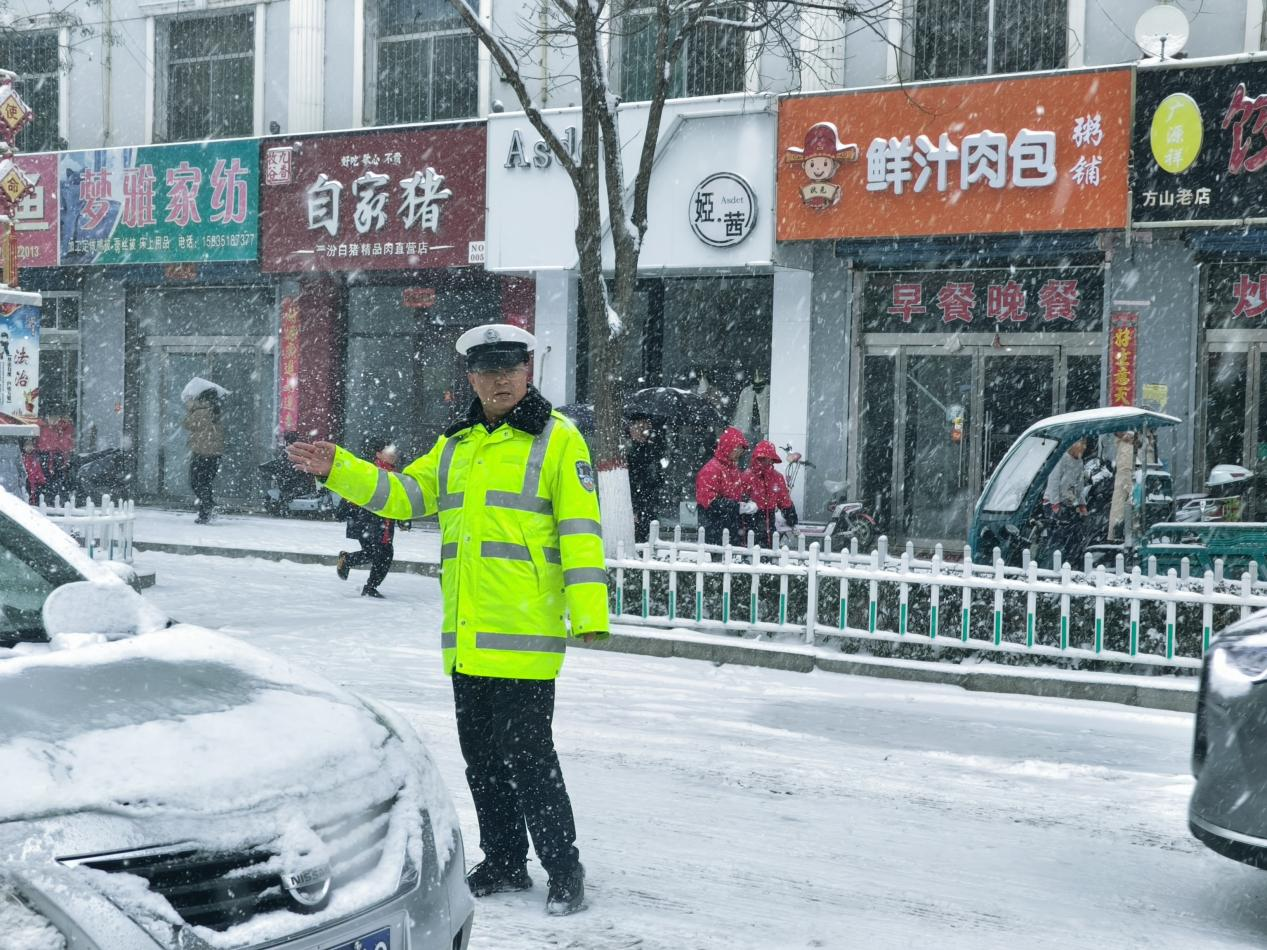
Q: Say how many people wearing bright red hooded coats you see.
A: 2